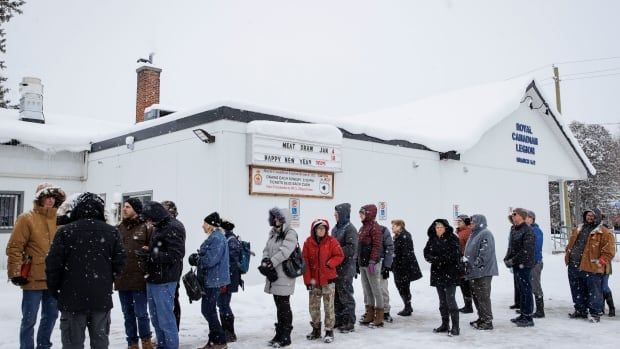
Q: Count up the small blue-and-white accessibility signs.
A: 3